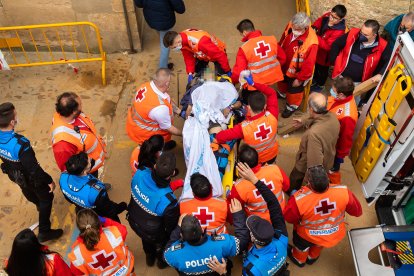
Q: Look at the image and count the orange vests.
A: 13